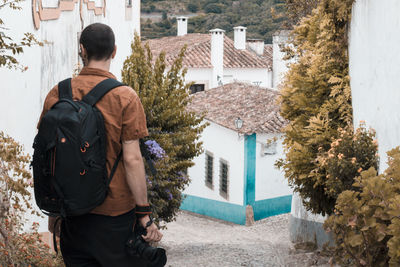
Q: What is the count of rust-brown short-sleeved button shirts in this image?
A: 1